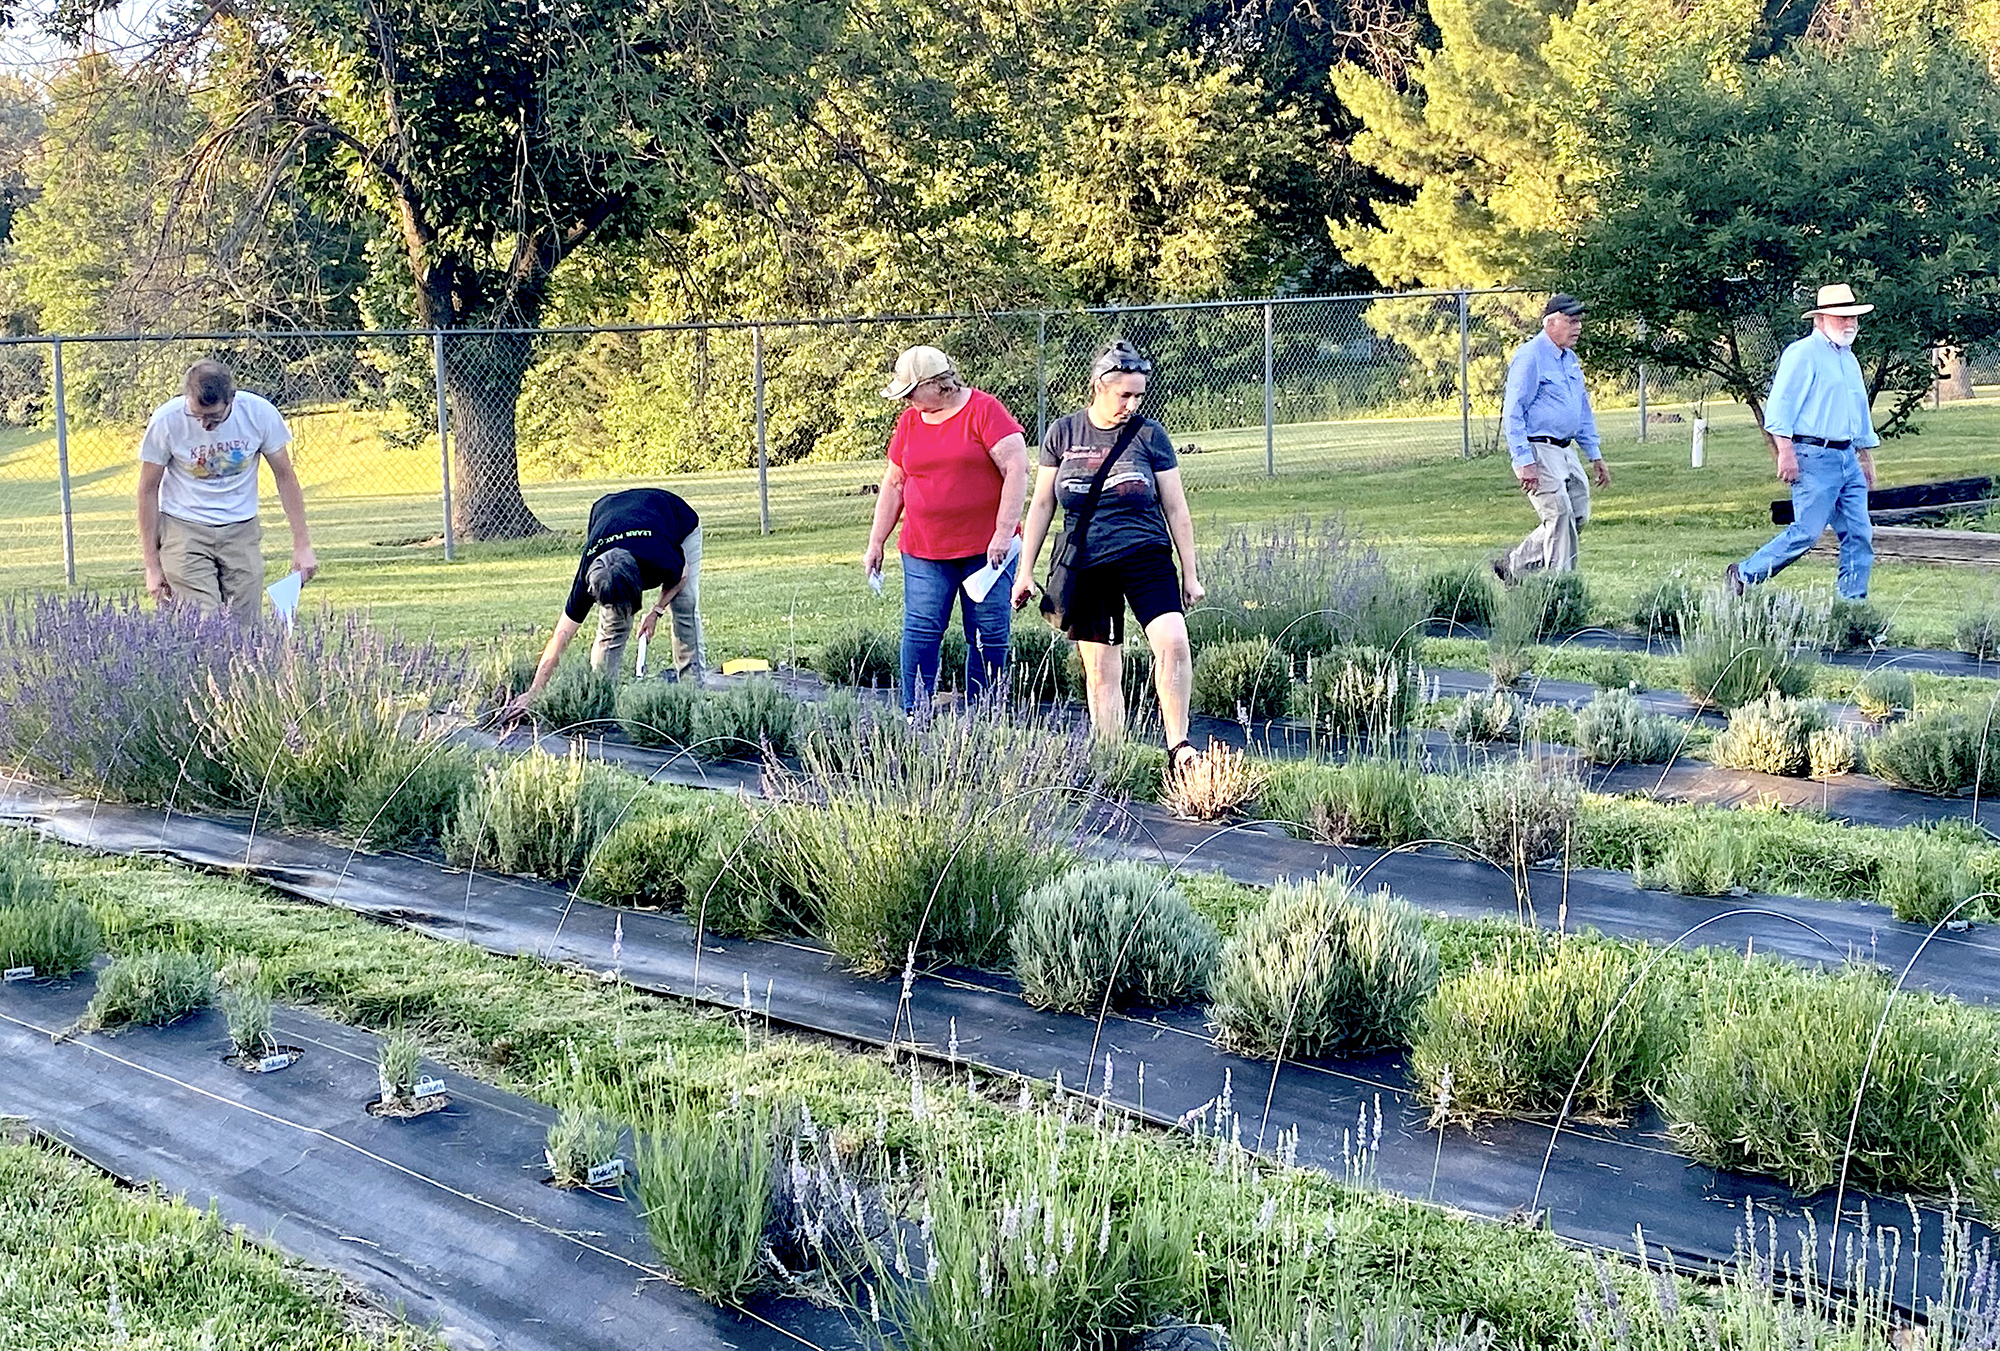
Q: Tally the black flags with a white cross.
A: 0